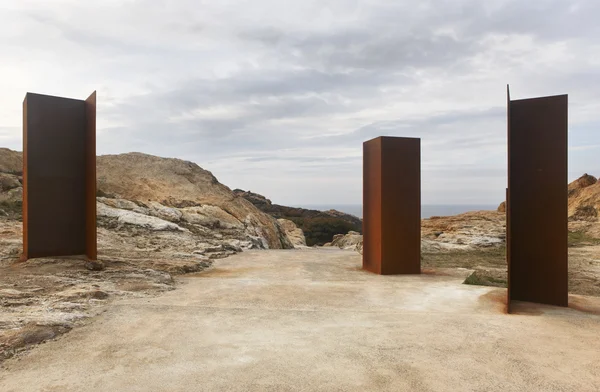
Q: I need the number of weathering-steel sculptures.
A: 3